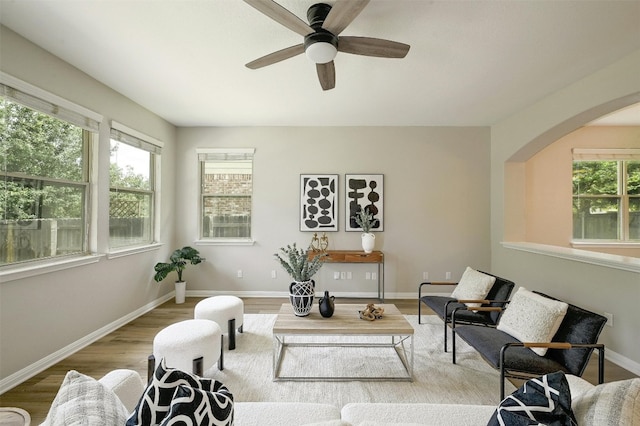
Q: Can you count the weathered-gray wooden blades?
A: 5